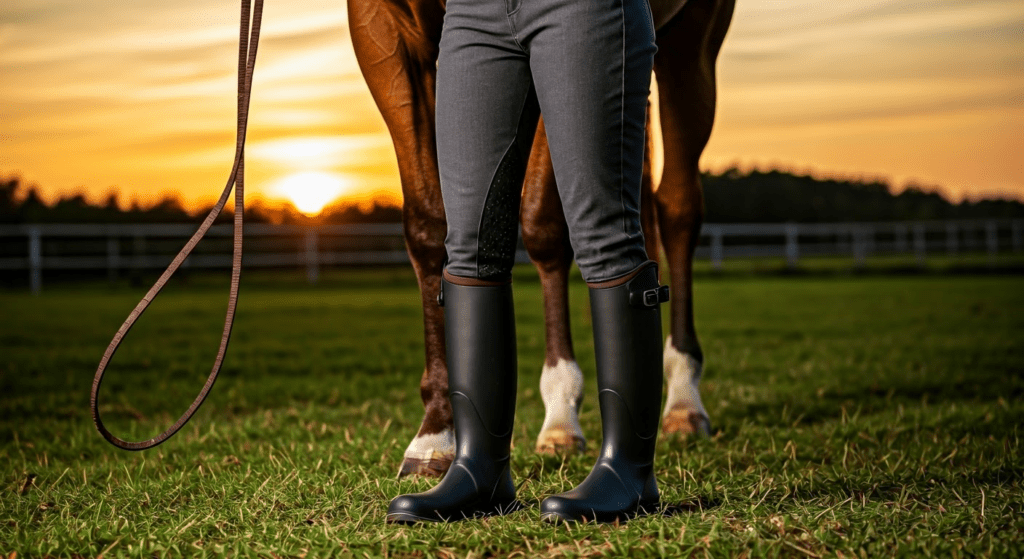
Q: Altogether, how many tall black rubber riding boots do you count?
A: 2